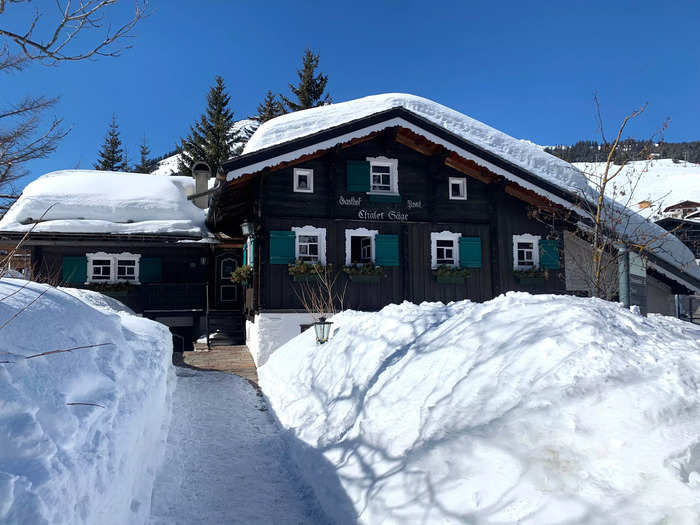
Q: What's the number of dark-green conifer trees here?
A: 5